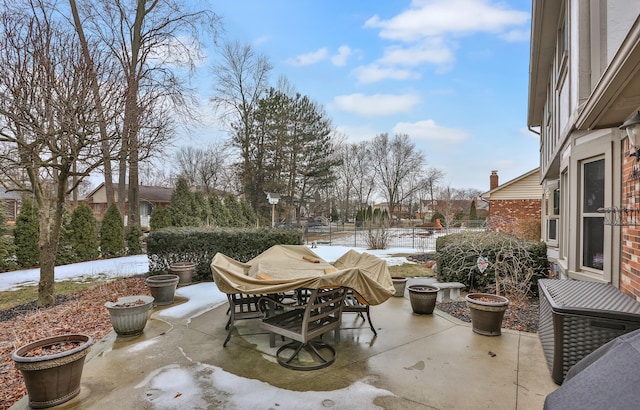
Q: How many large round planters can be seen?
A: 7